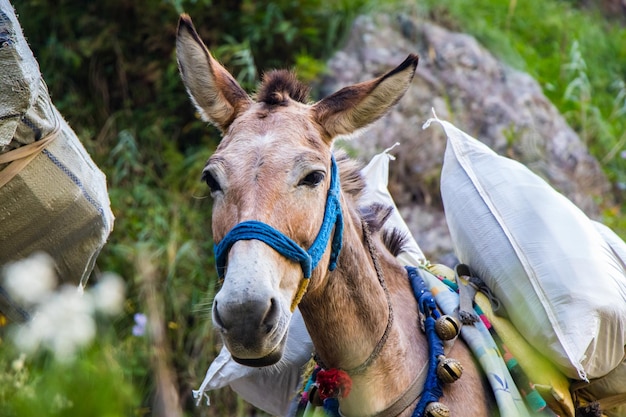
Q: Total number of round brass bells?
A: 3